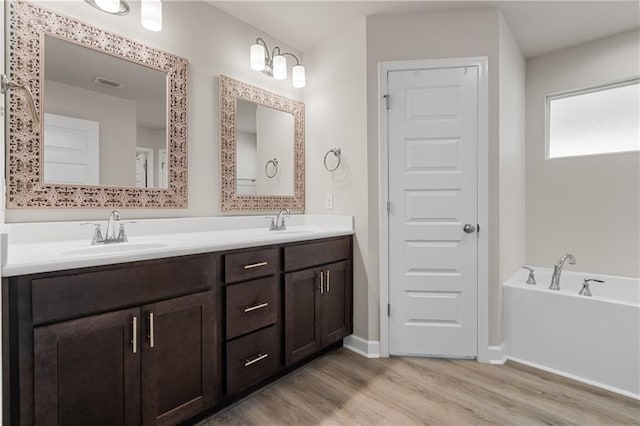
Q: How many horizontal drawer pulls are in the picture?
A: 3